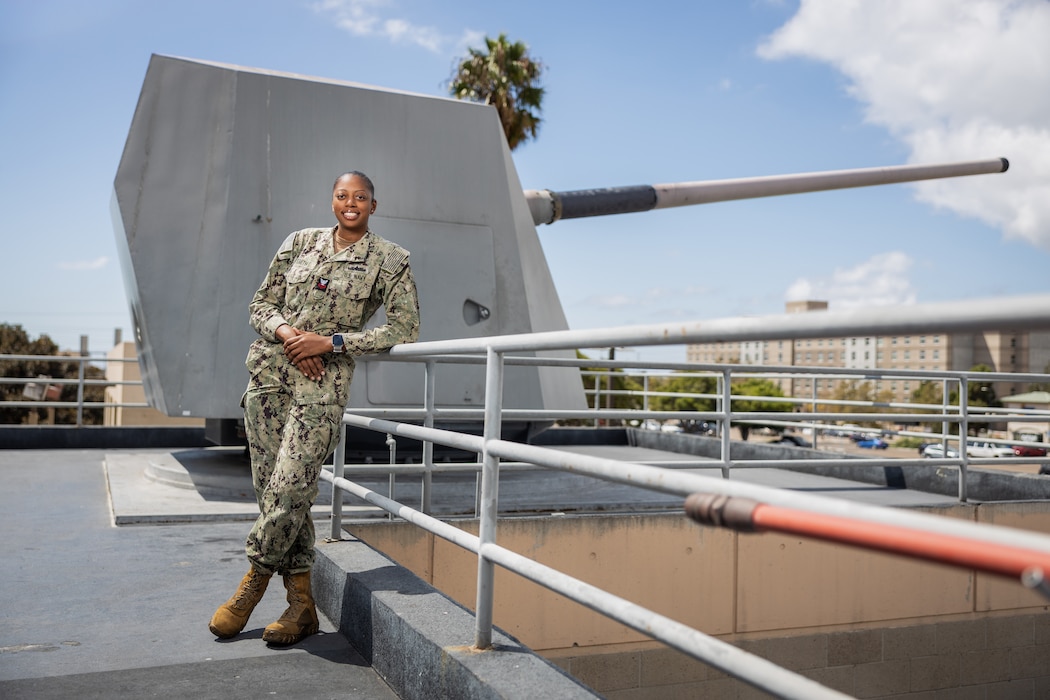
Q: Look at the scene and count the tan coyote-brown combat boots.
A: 2